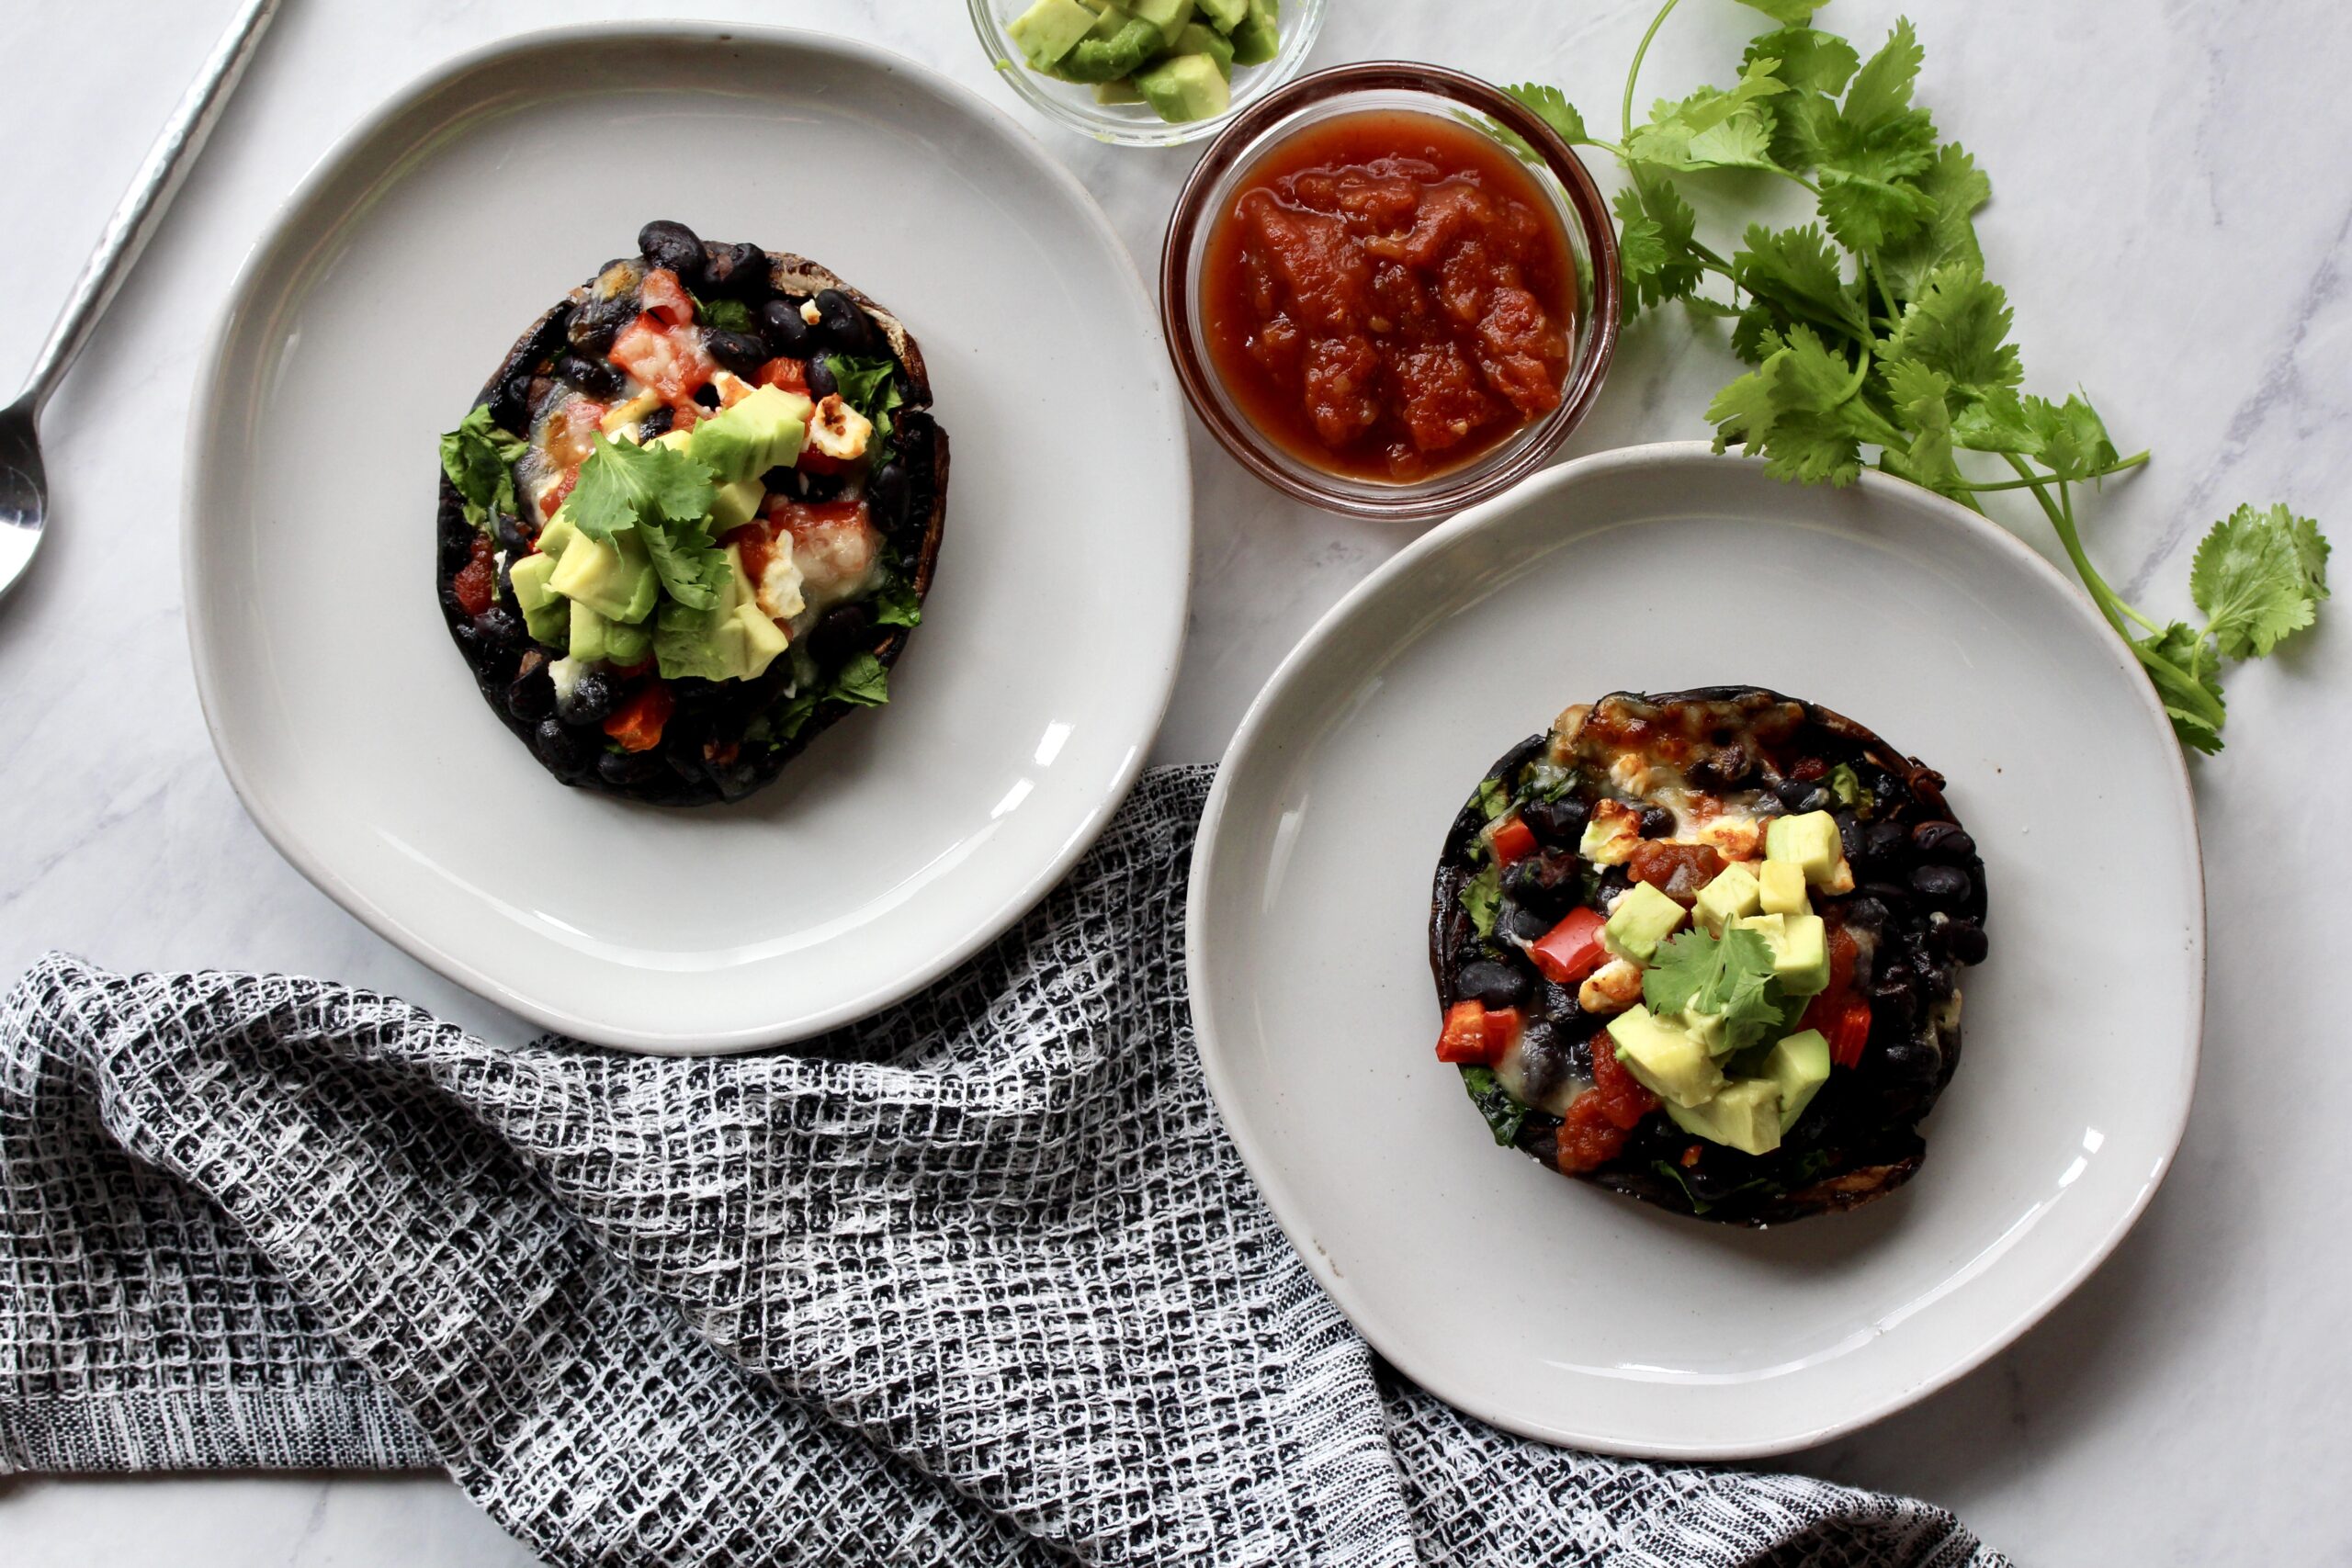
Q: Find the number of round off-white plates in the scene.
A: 2